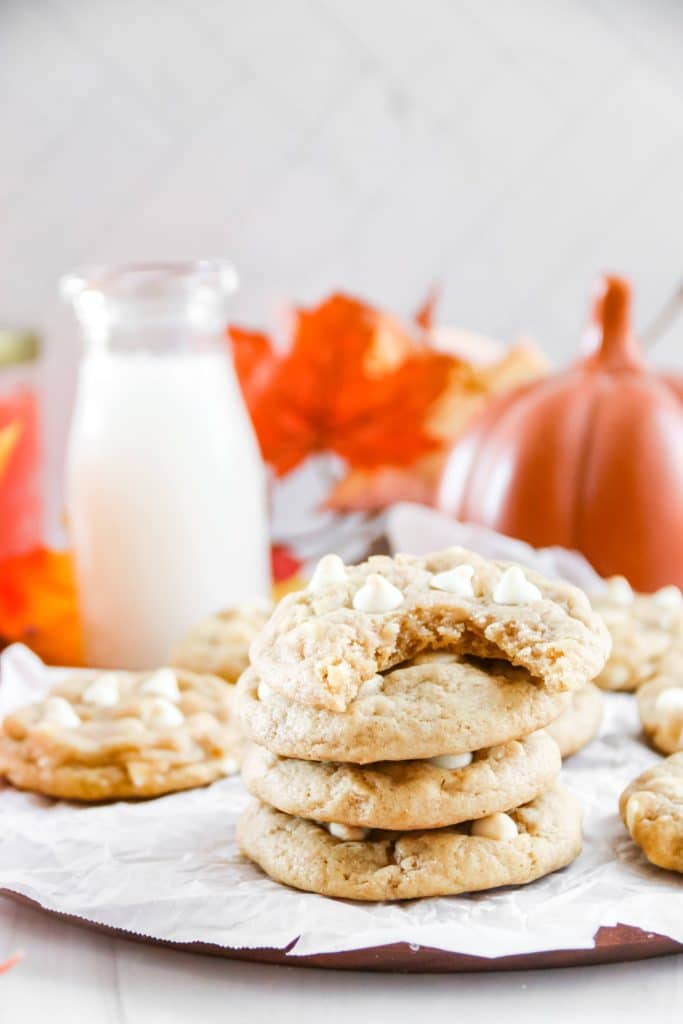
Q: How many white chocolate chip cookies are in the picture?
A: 10